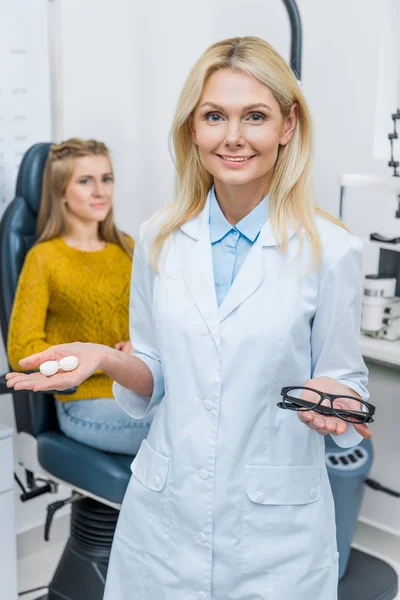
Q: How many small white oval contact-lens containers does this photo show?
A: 2